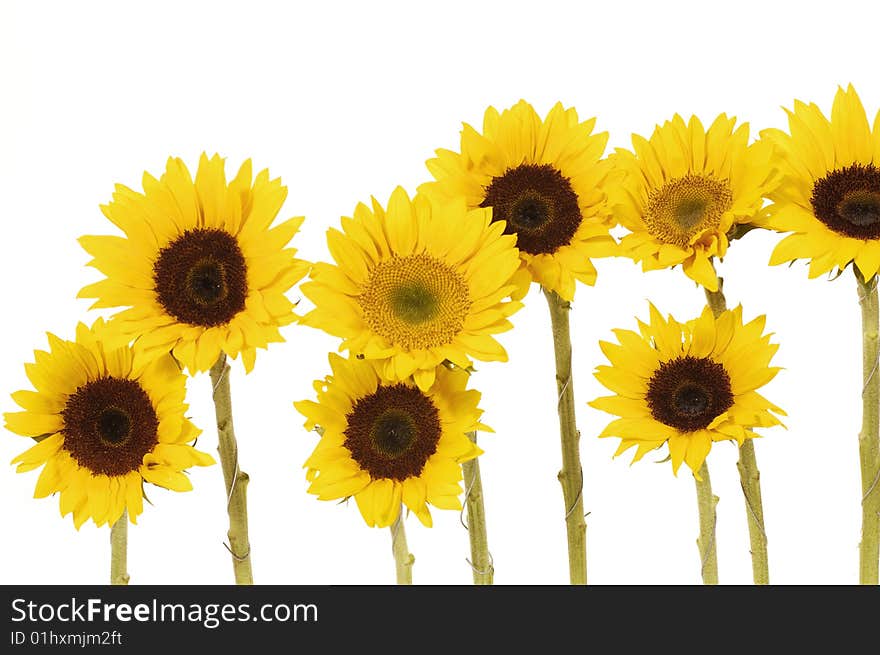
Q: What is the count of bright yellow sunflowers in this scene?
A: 8